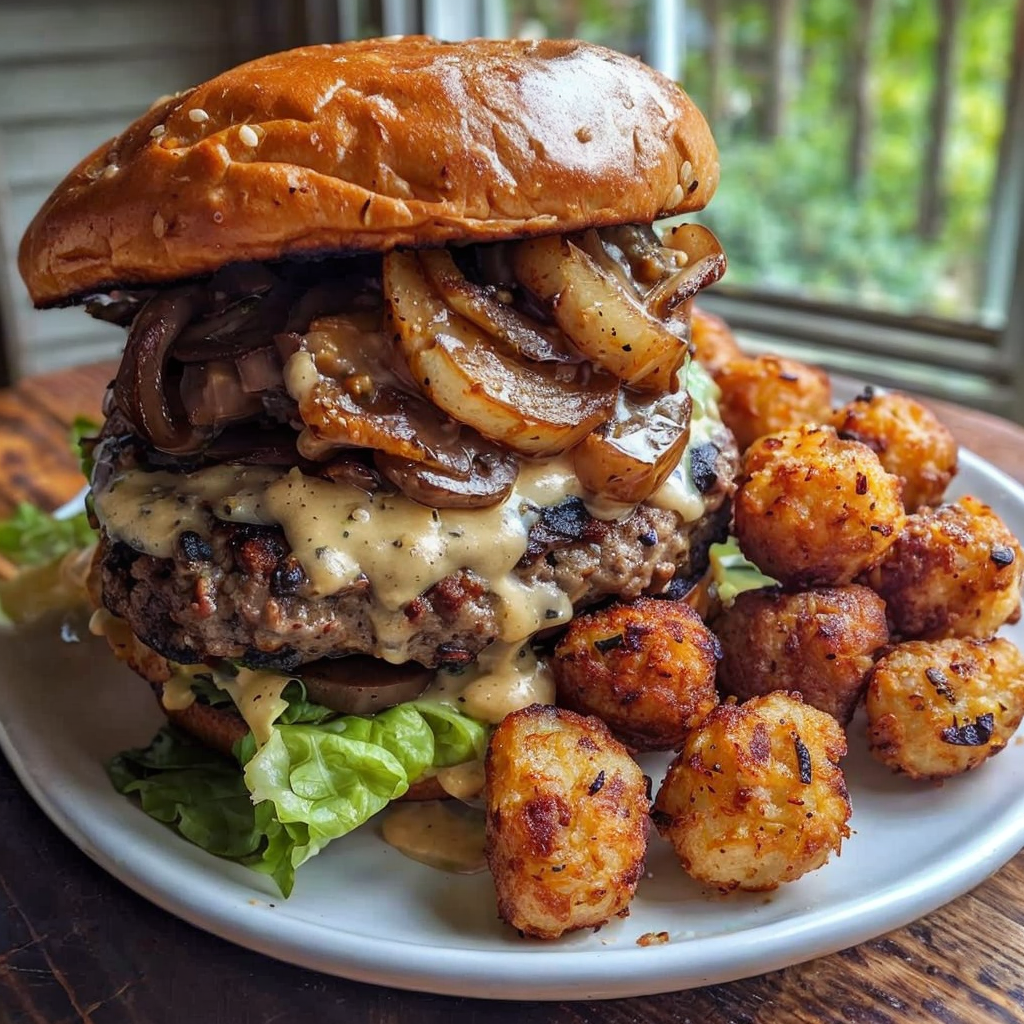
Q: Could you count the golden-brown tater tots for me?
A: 10